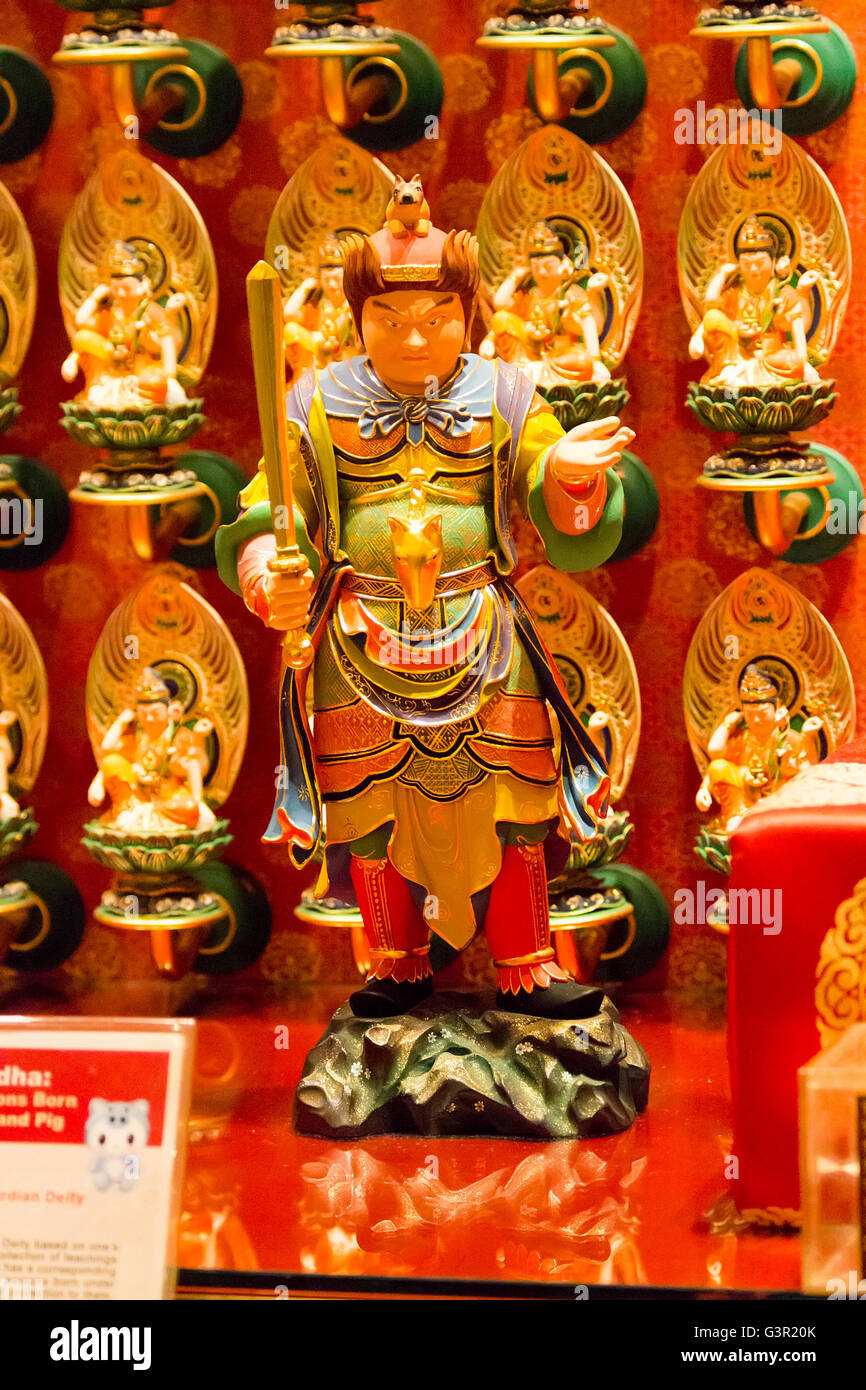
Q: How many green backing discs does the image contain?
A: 12